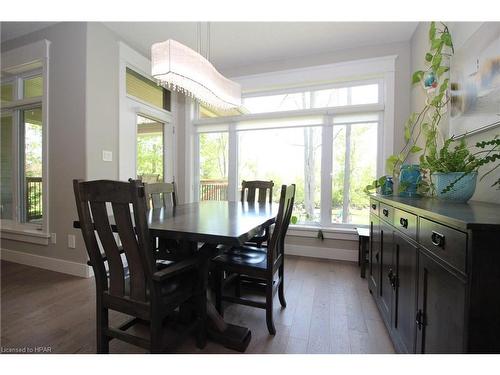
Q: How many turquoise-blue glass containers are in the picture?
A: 2